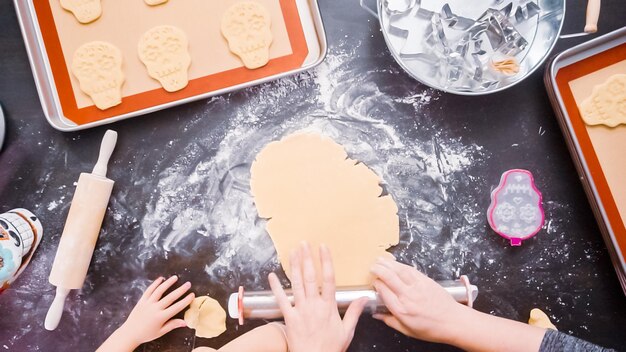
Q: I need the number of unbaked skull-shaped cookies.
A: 6